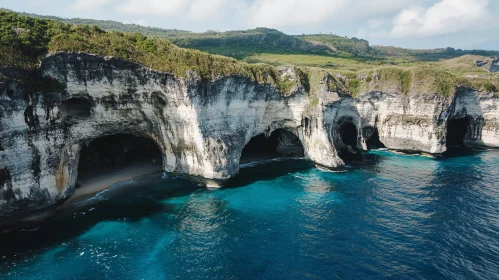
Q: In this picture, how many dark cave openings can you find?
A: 5